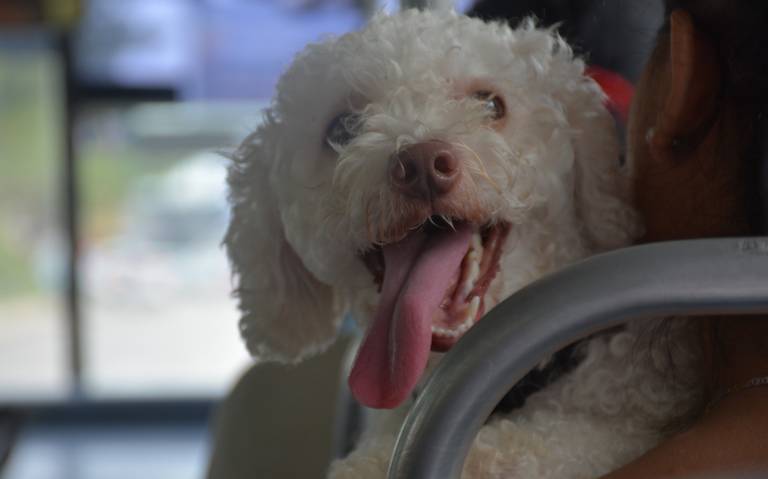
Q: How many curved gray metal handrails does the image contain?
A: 1